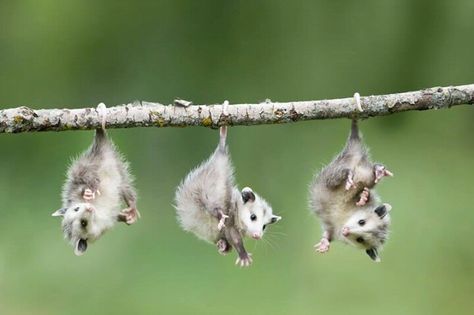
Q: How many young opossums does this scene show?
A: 3